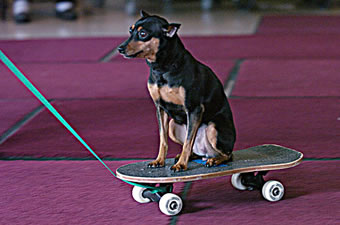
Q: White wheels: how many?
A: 4